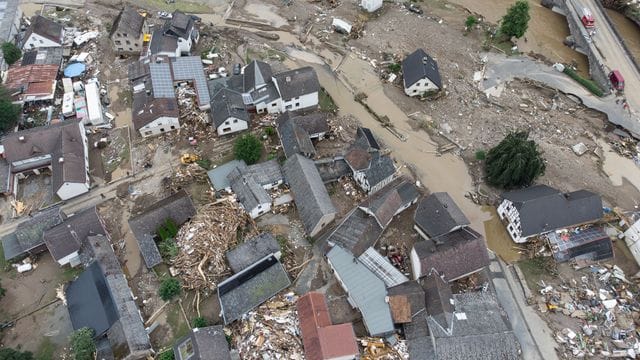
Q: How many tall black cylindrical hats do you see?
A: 0